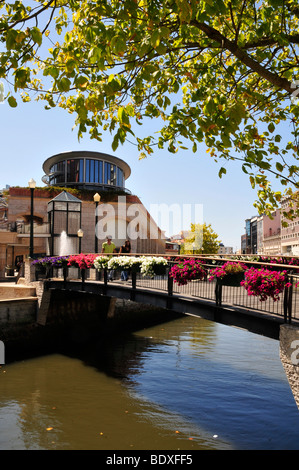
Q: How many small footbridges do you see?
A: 1